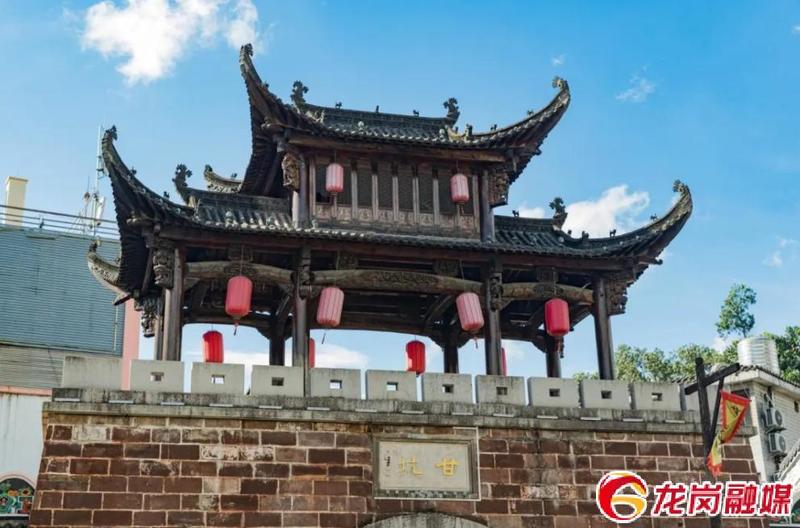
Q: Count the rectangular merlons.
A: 12